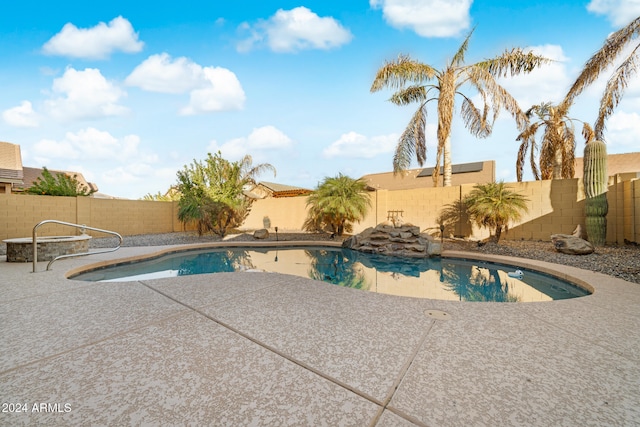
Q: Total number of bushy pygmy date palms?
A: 2